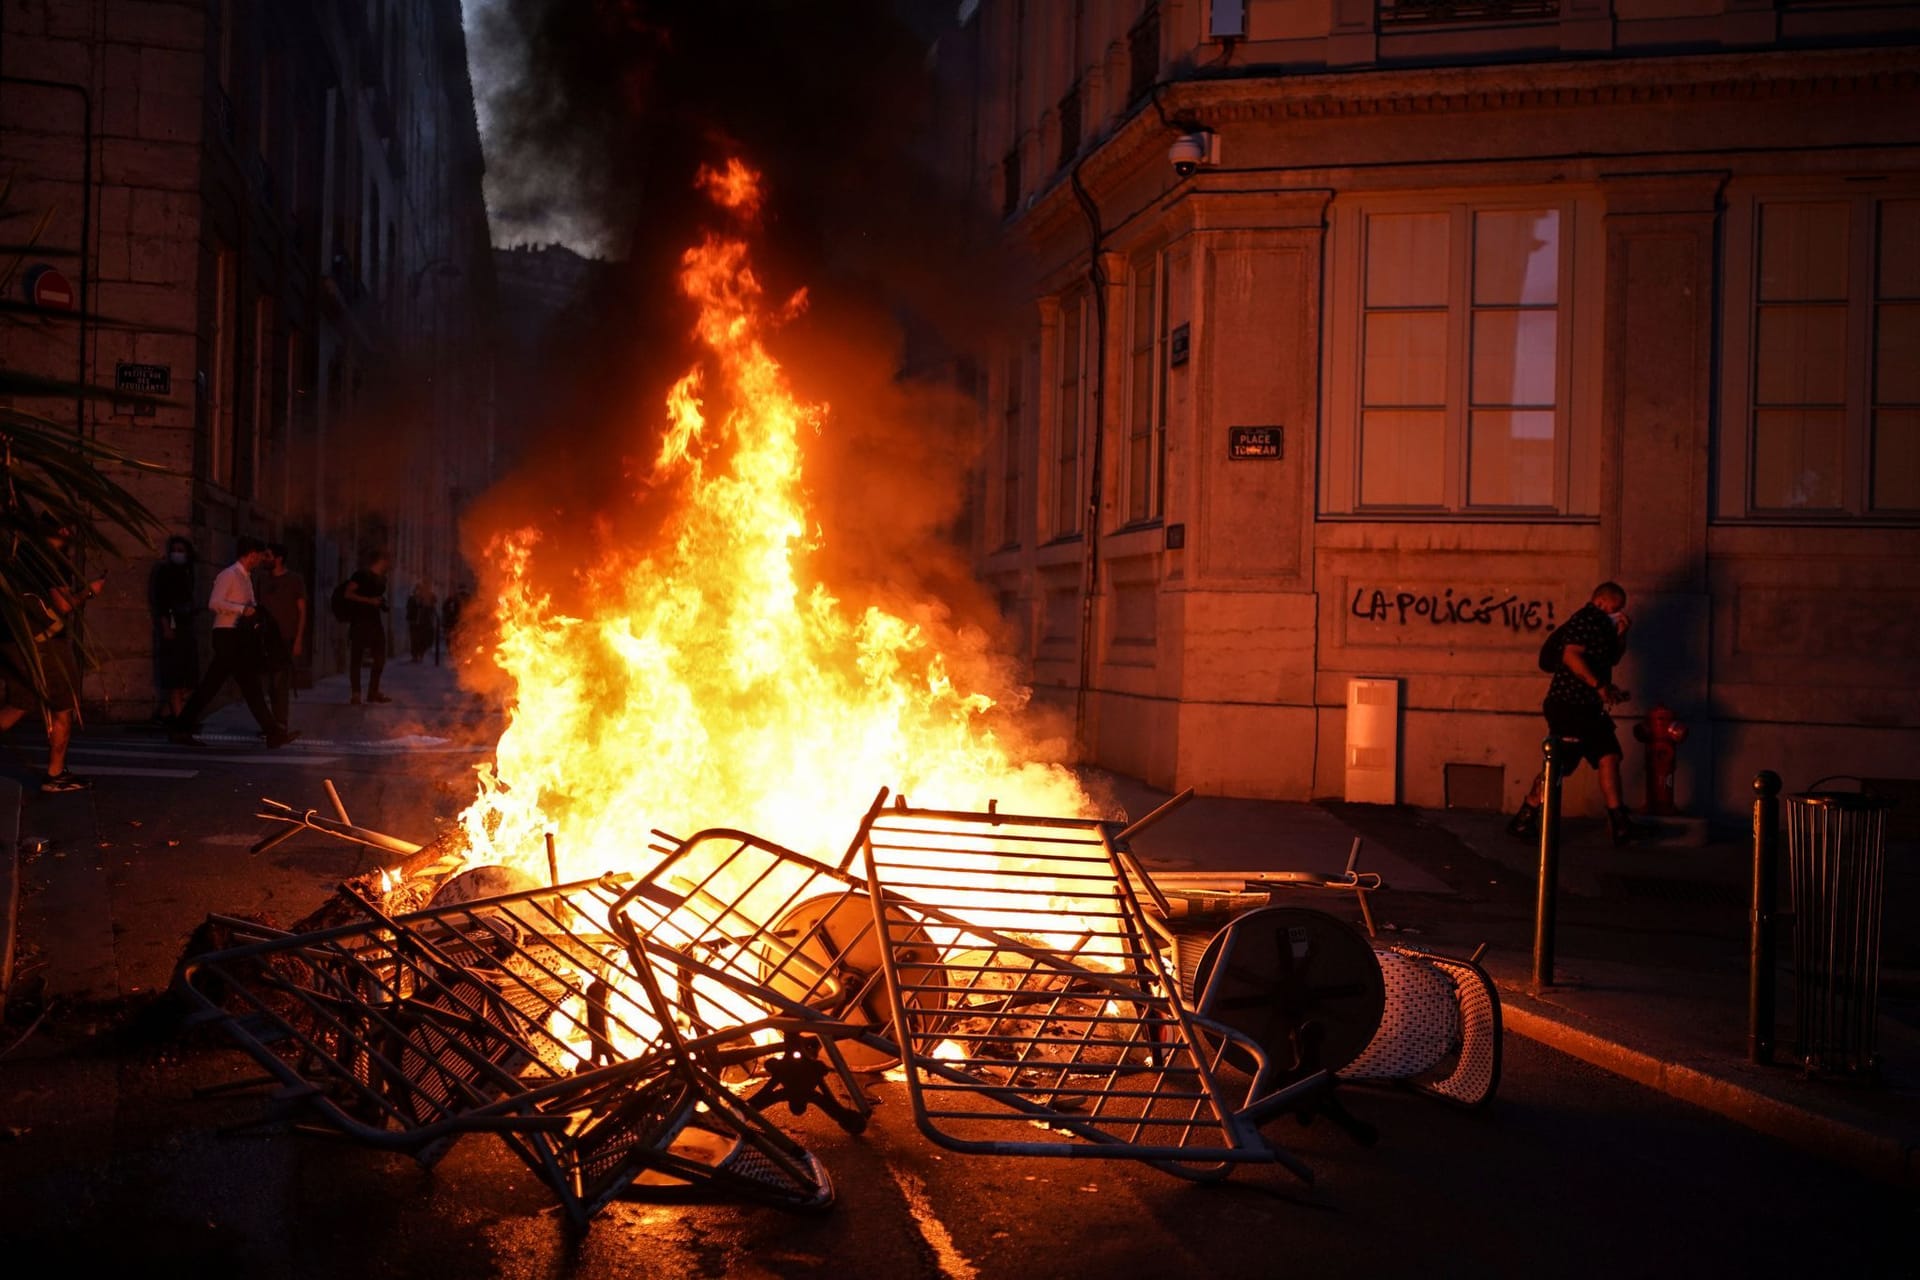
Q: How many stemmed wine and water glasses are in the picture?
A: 0